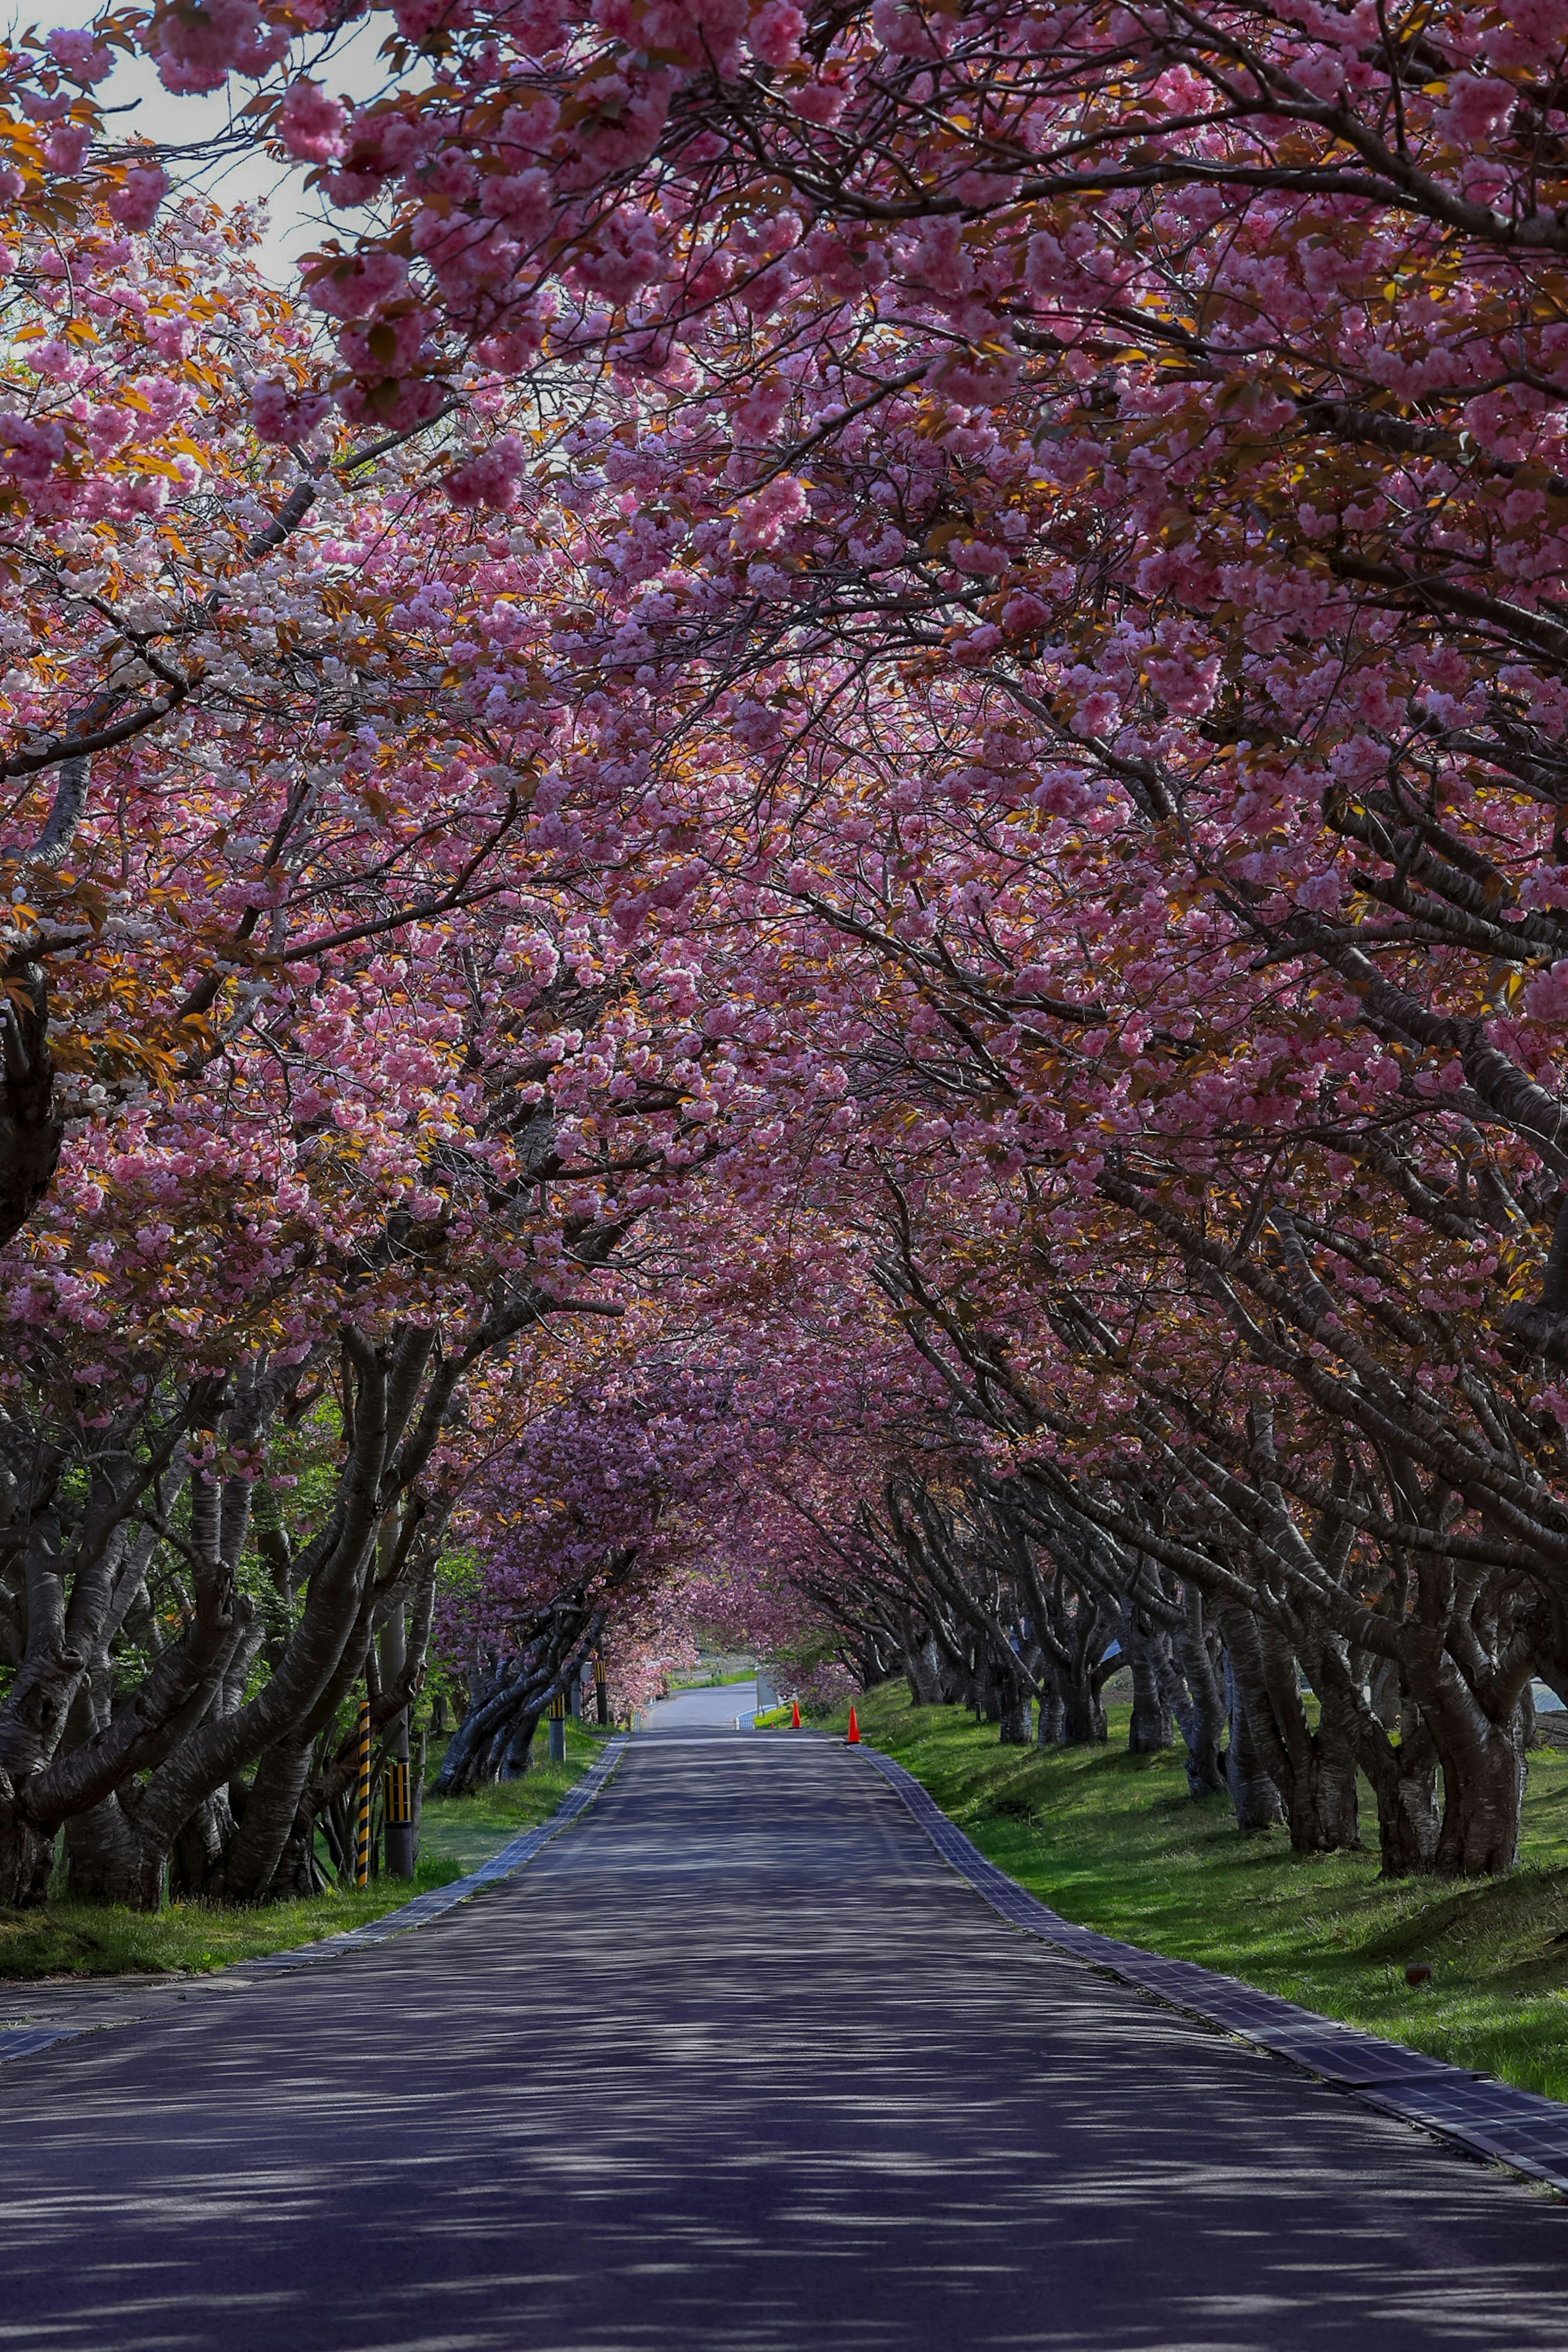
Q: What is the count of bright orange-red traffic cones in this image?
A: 2